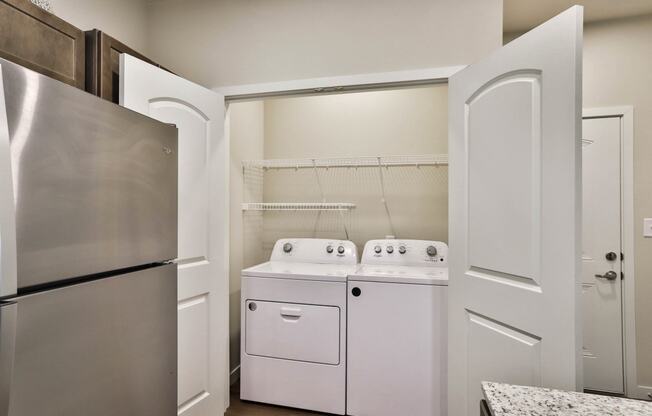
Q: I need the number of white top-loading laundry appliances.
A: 1